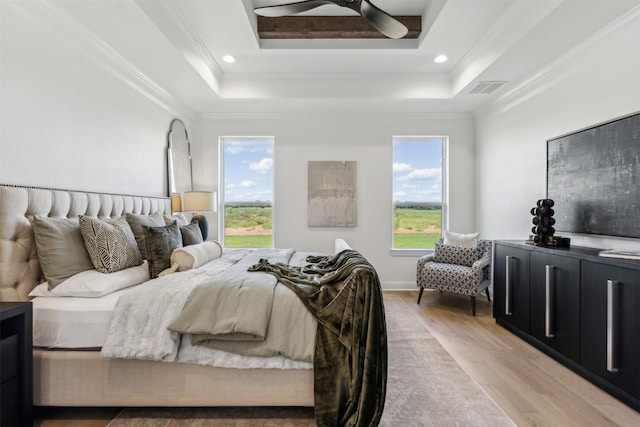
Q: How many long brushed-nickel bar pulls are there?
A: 3